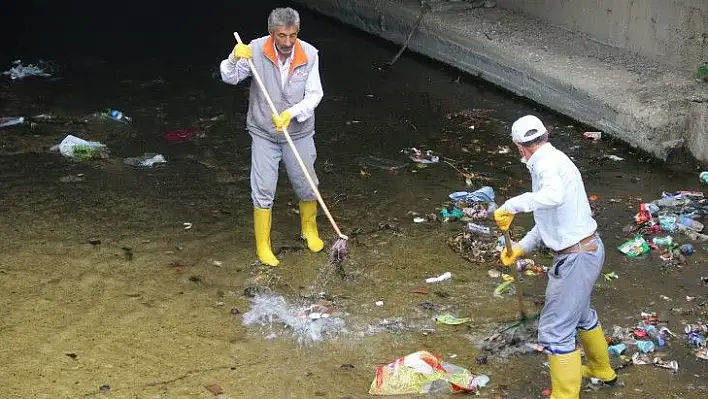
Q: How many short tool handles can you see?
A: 1